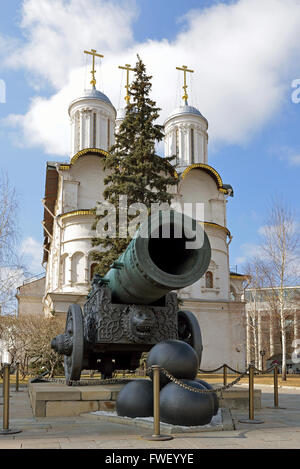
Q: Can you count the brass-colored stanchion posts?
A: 6